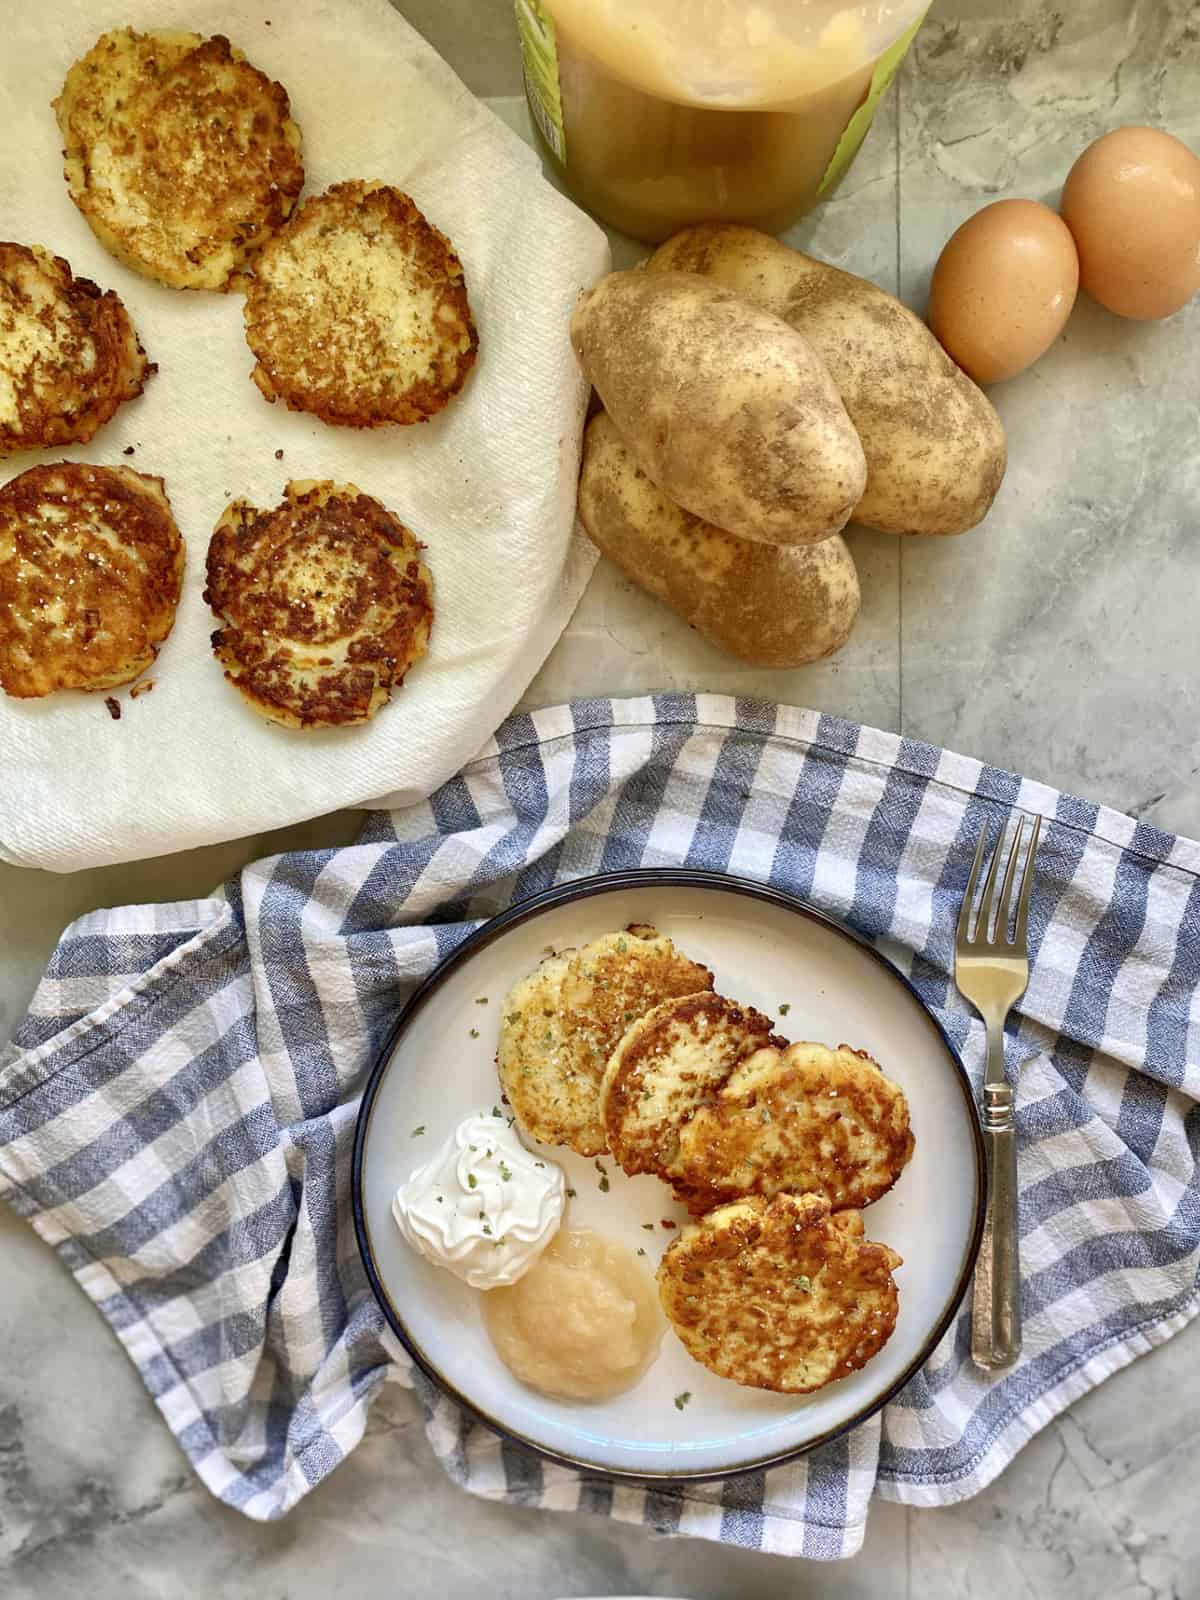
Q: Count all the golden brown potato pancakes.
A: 9